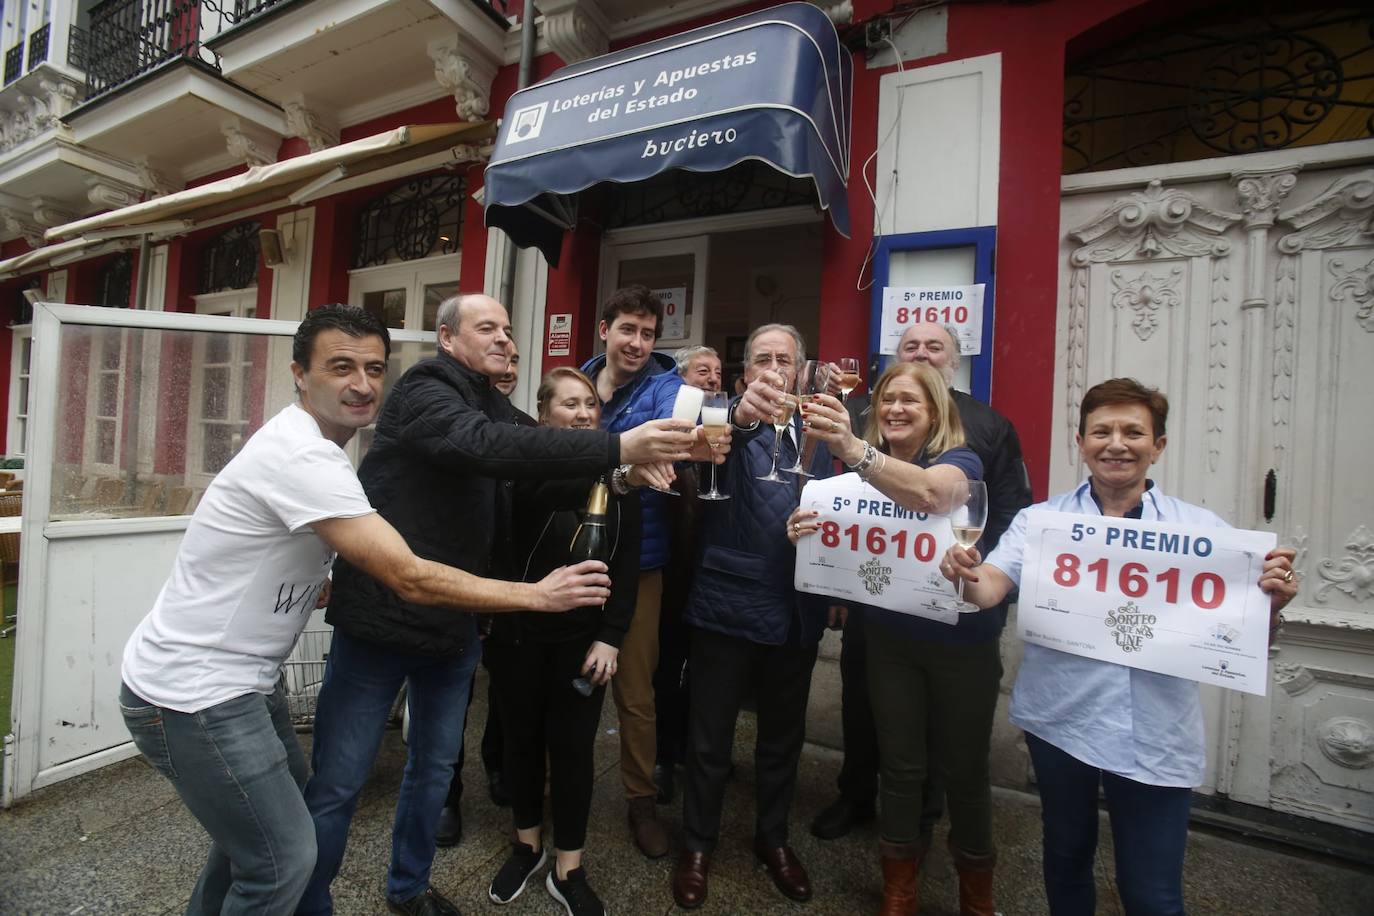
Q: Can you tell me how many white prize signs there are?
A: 4